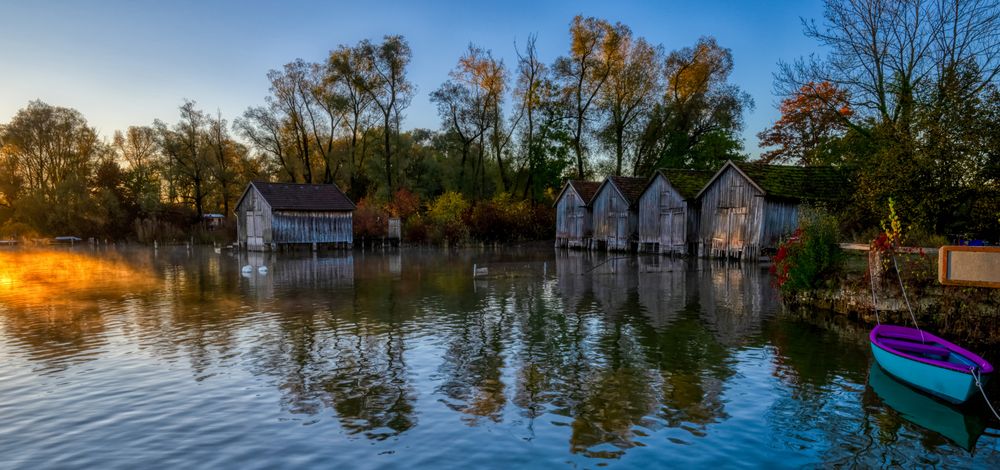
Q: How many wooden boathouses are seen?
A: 5